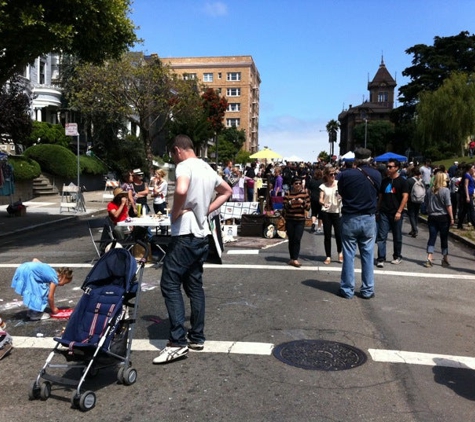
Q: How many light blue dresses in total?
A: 1